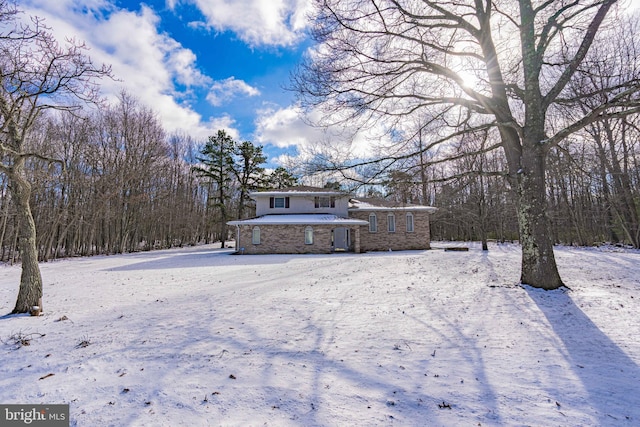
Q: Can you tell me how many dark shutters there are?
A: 4